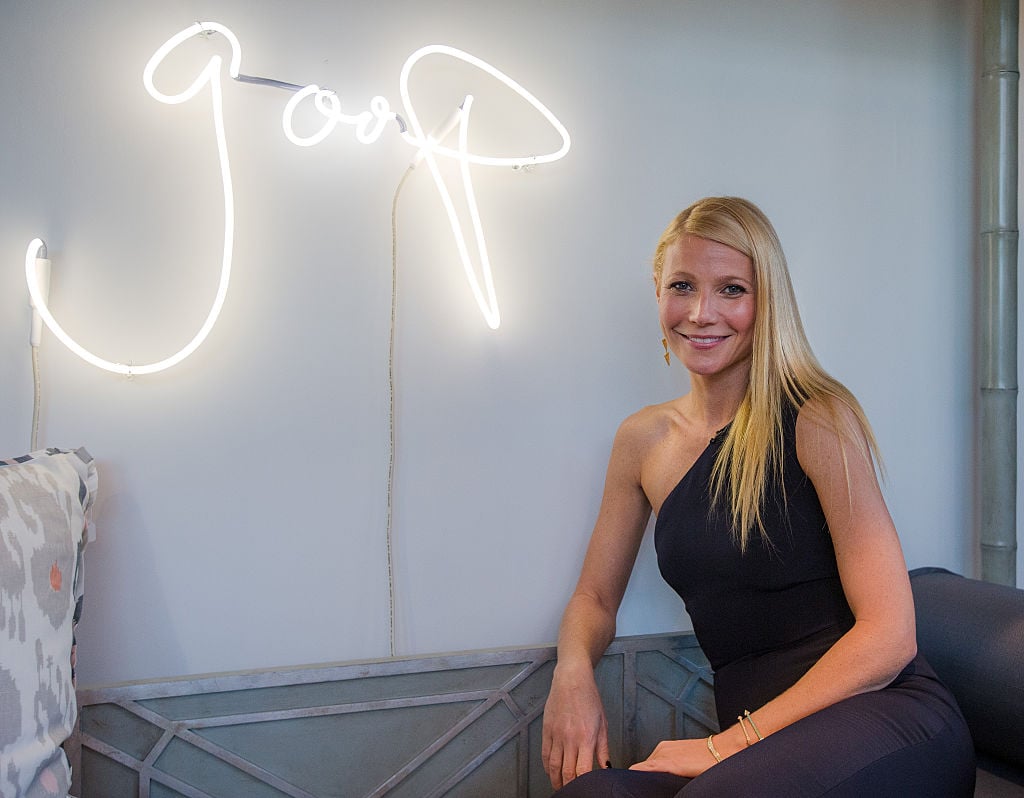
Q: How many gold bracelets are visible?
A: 3